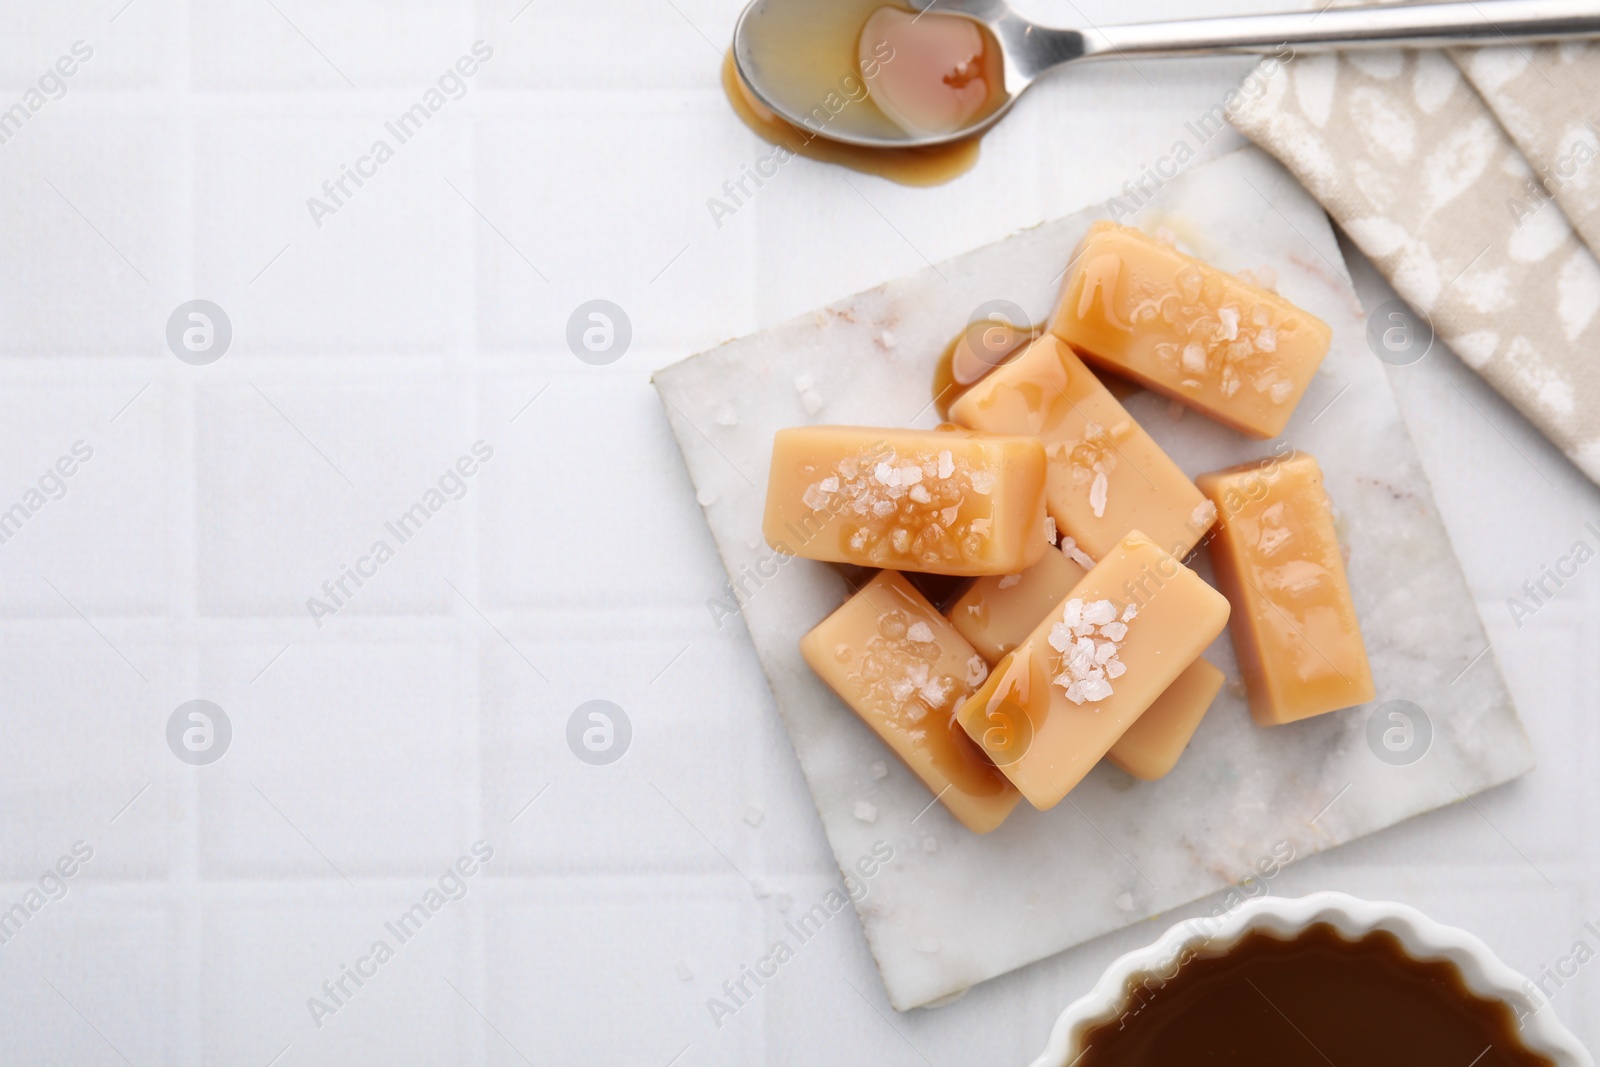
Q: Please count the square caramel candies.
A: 7